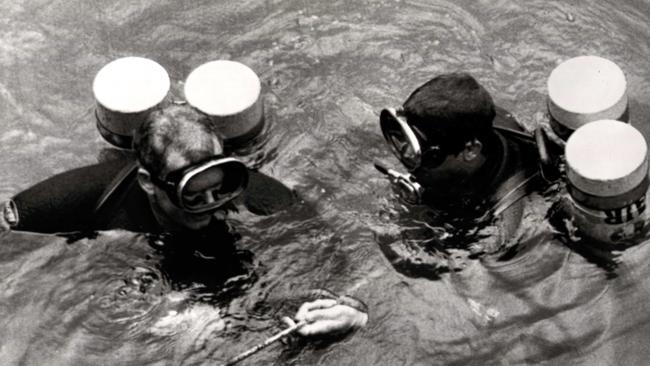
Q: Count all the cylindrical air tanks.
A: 4